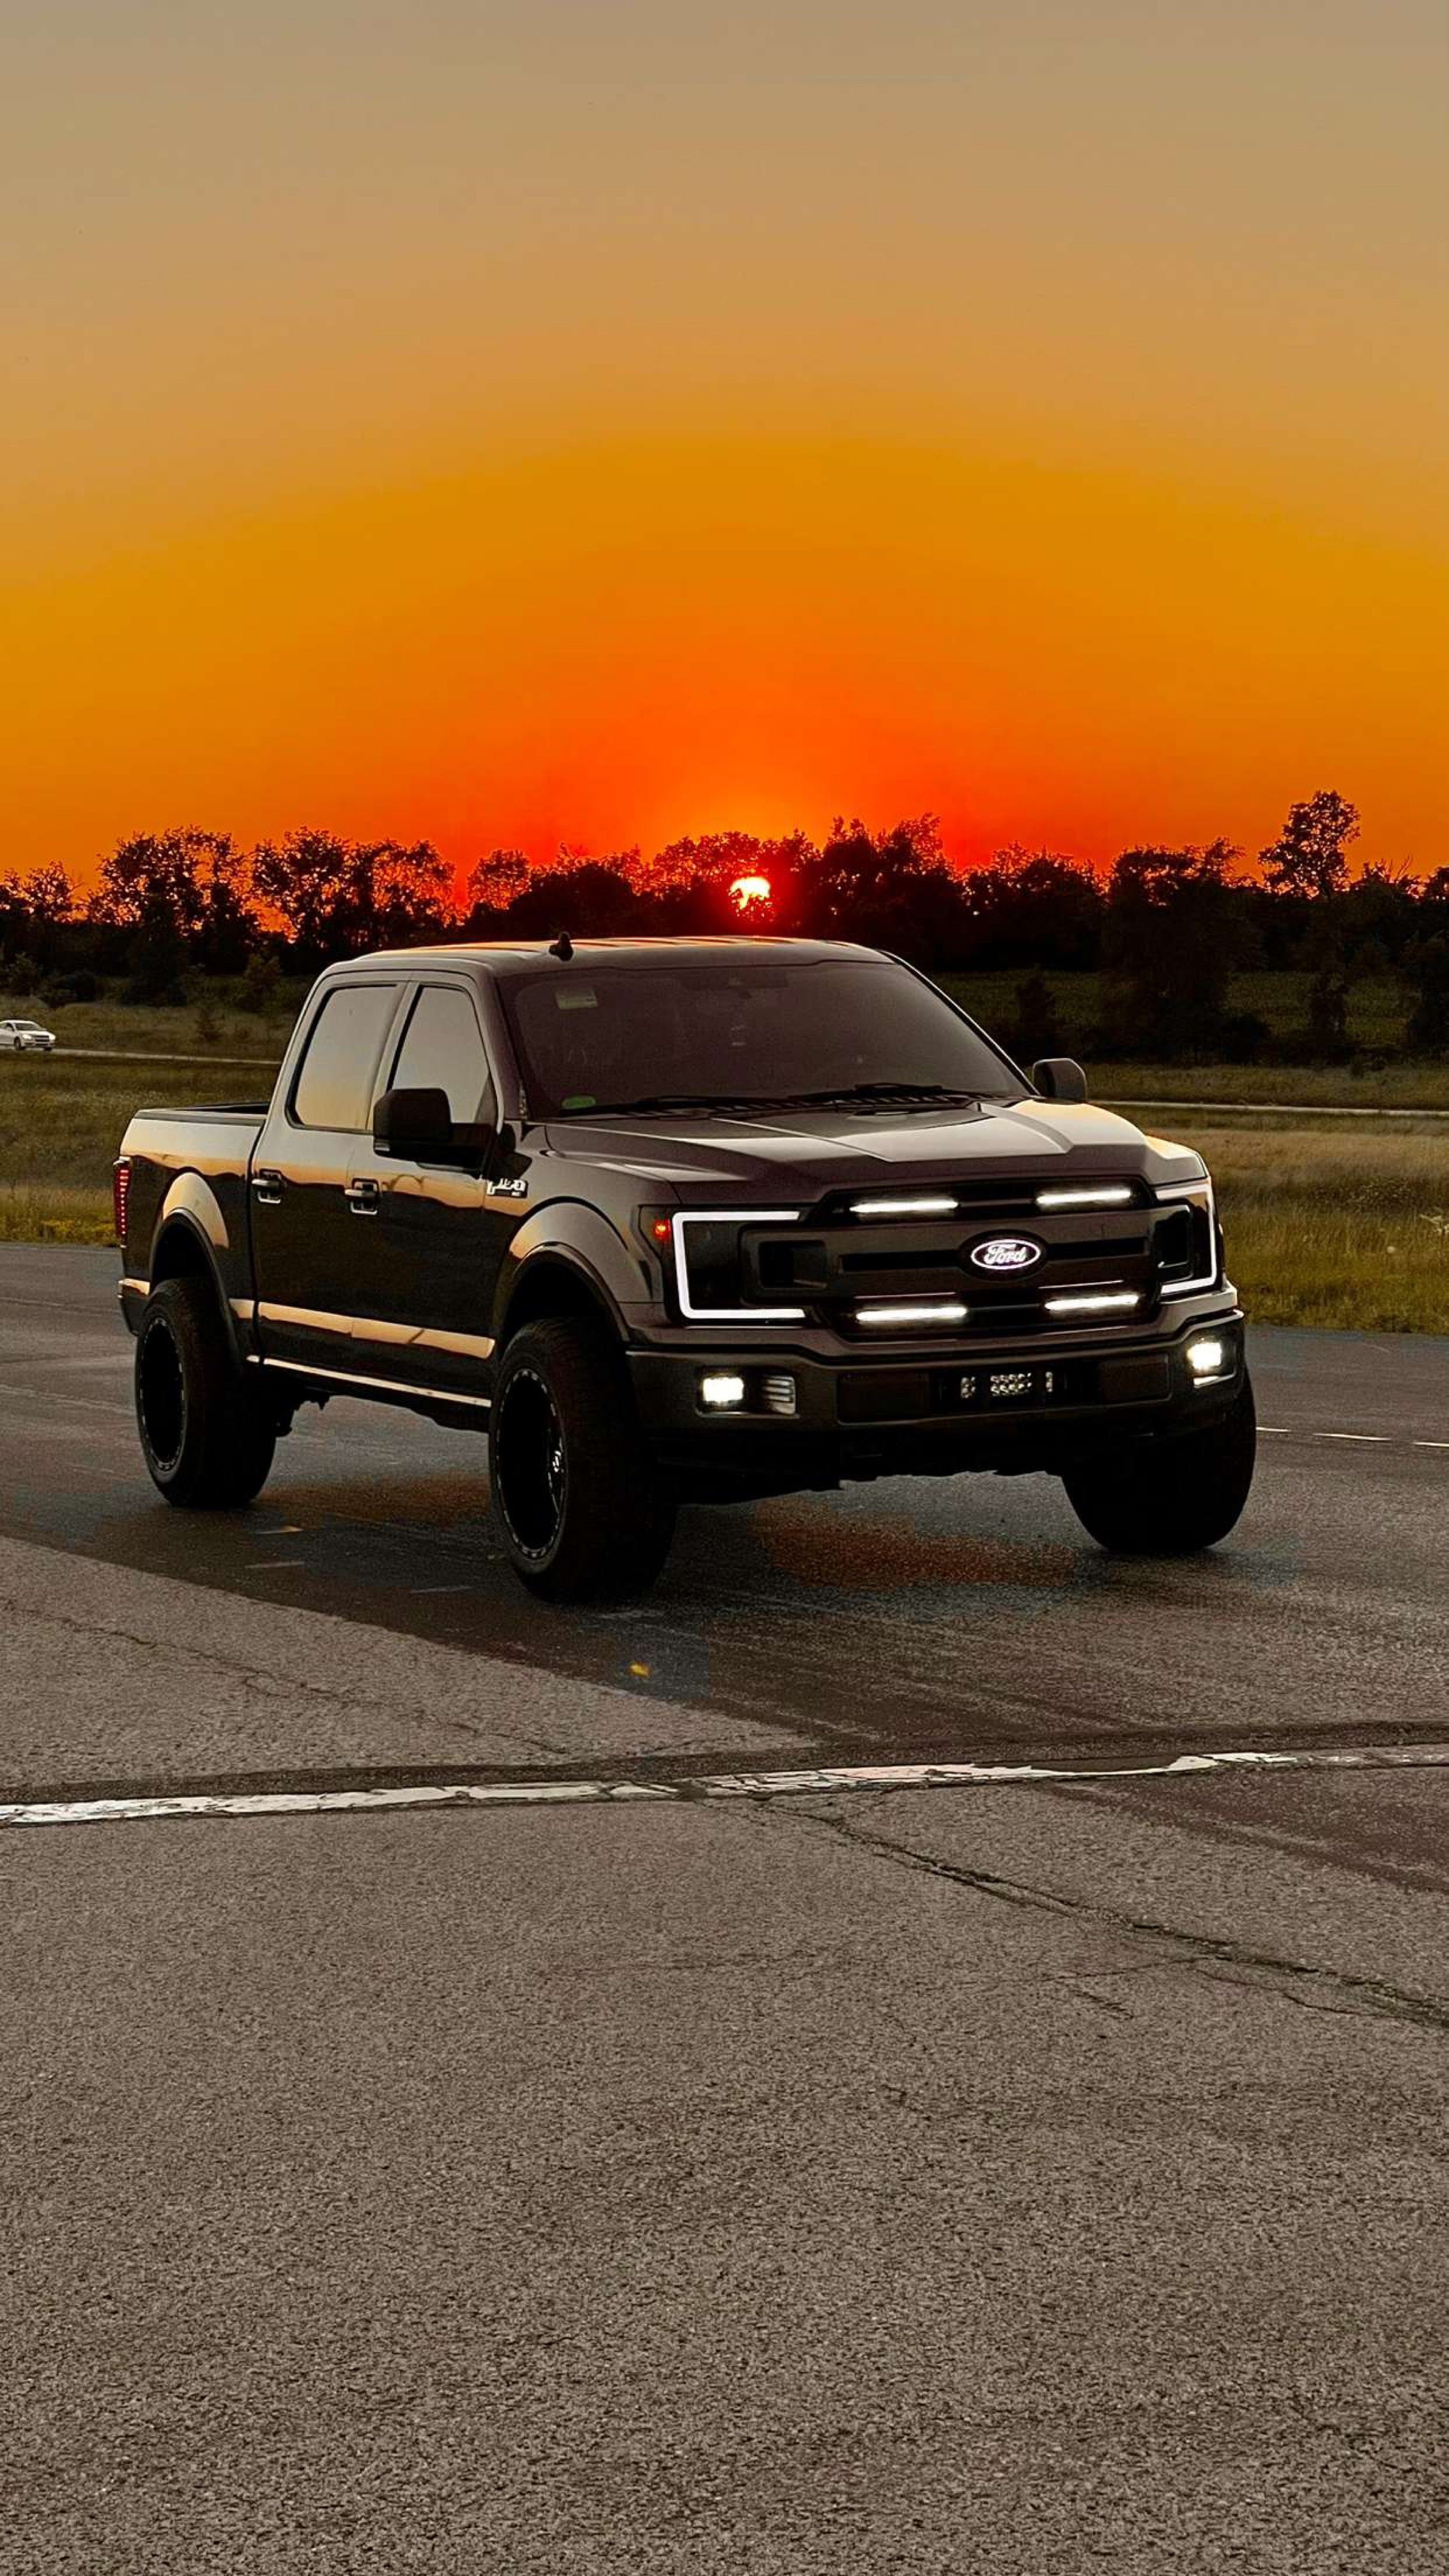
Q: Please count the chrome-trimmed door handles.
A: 2